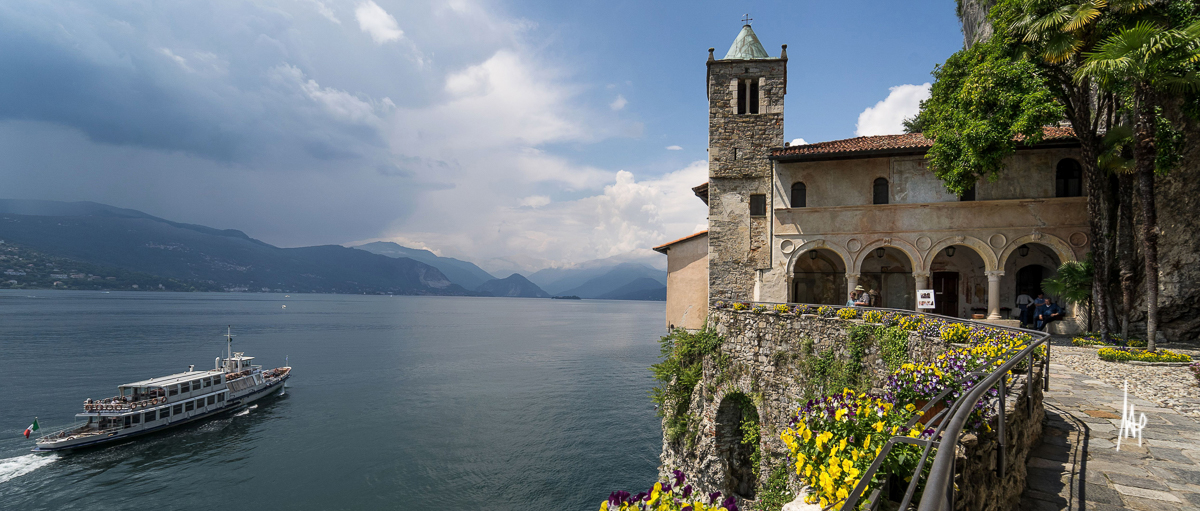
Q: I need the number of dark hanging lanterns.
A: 4